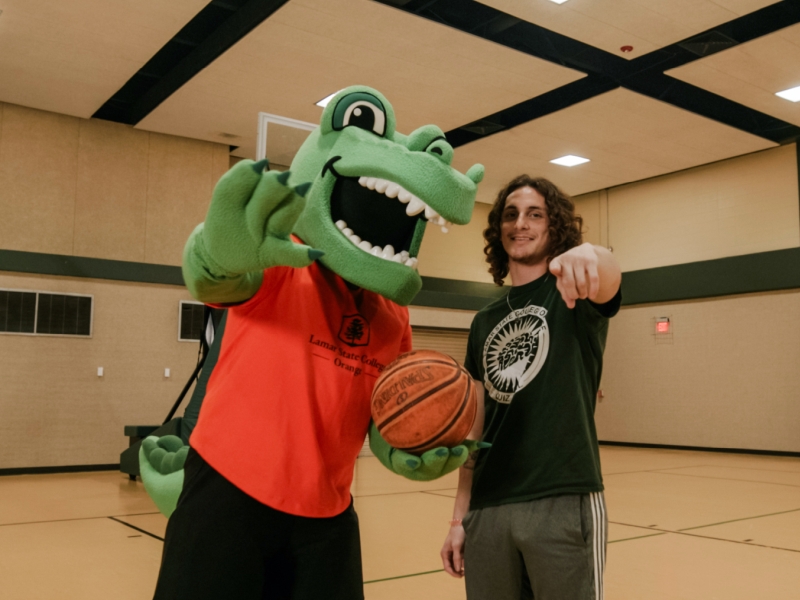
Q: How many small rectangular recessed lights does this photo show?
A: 4